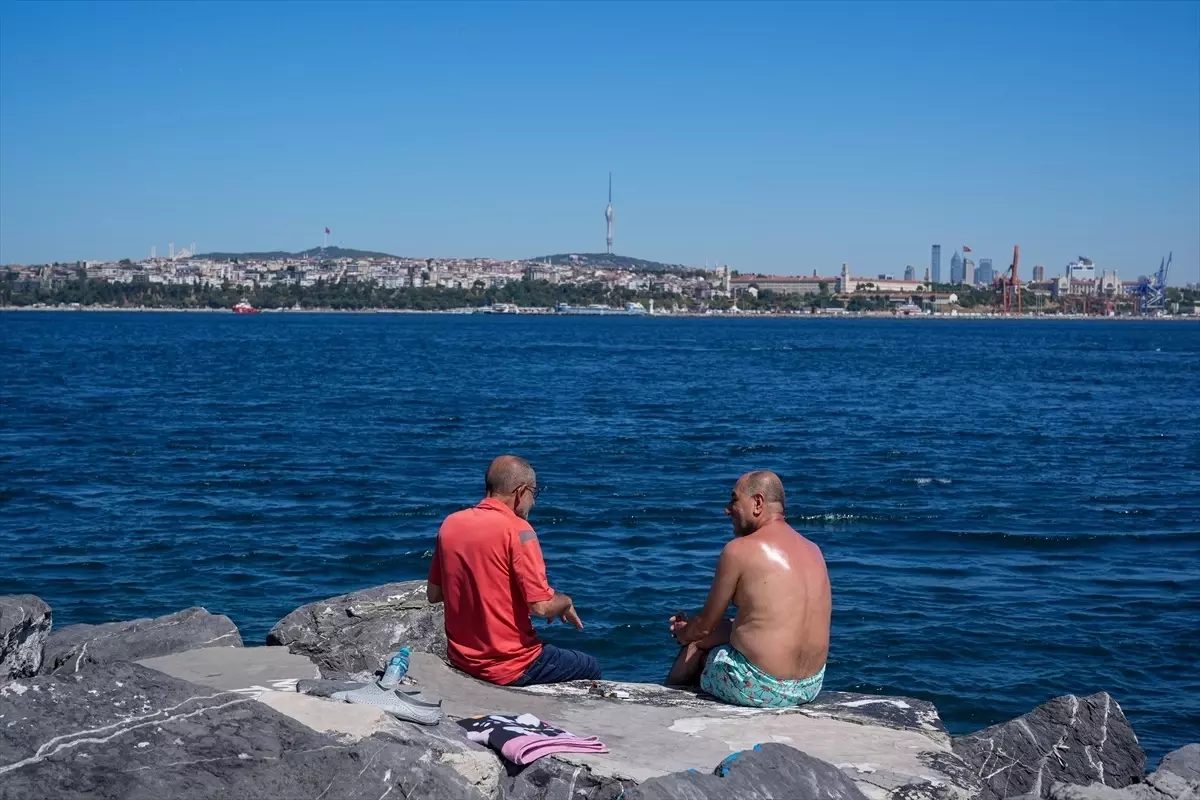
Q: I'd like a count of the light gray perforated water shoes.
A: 2